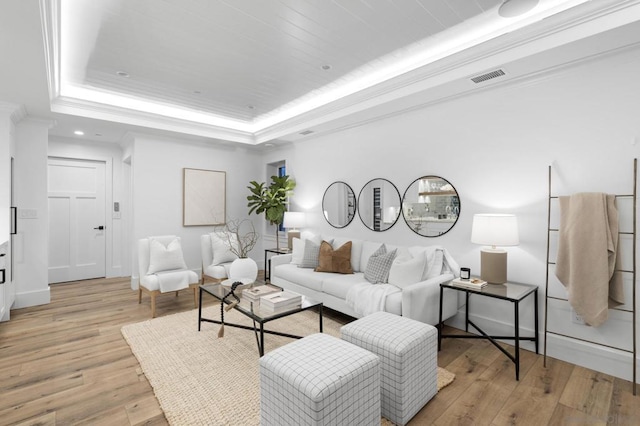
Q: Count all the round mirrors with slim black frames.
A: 3